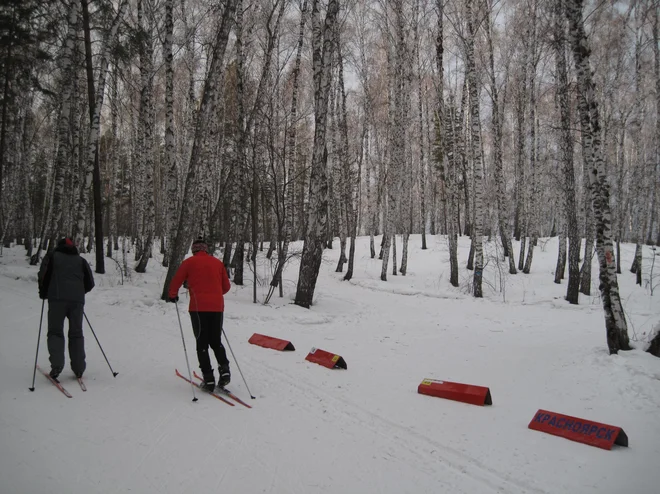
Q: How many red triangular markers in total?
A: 4